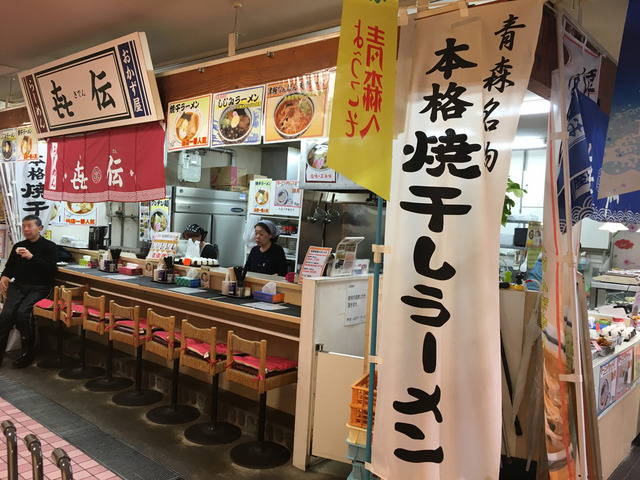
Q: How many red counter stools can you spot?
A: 7